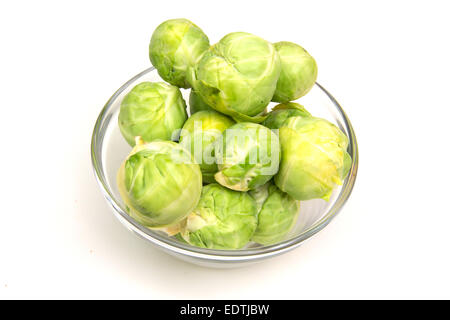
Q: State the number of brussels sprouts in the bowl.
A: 12